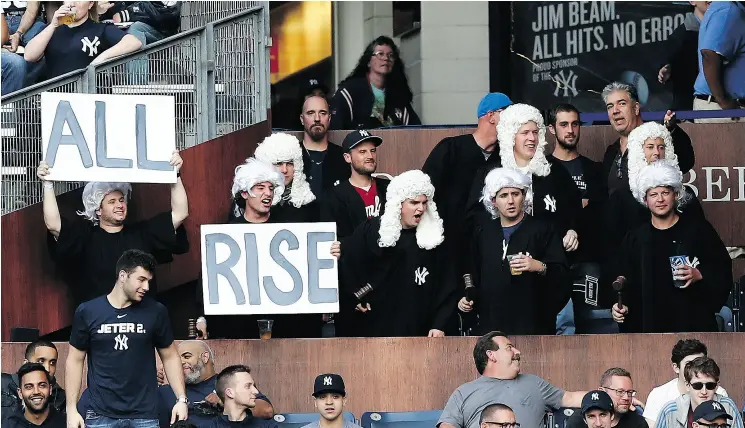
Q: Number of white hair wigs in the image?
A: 8